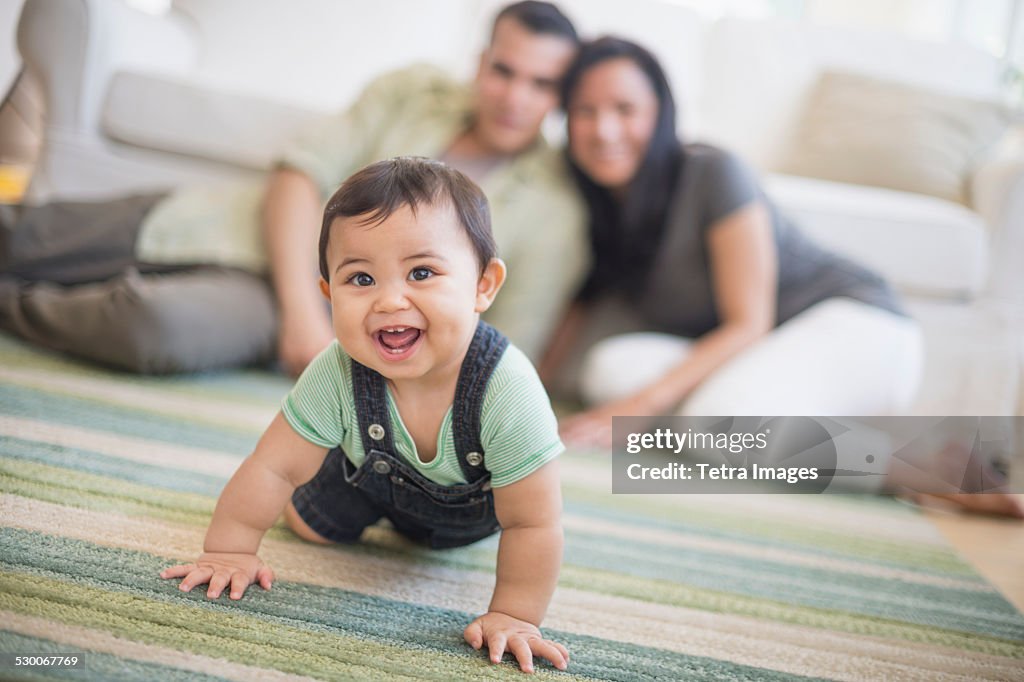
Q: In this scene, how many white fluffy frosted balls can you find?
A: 0